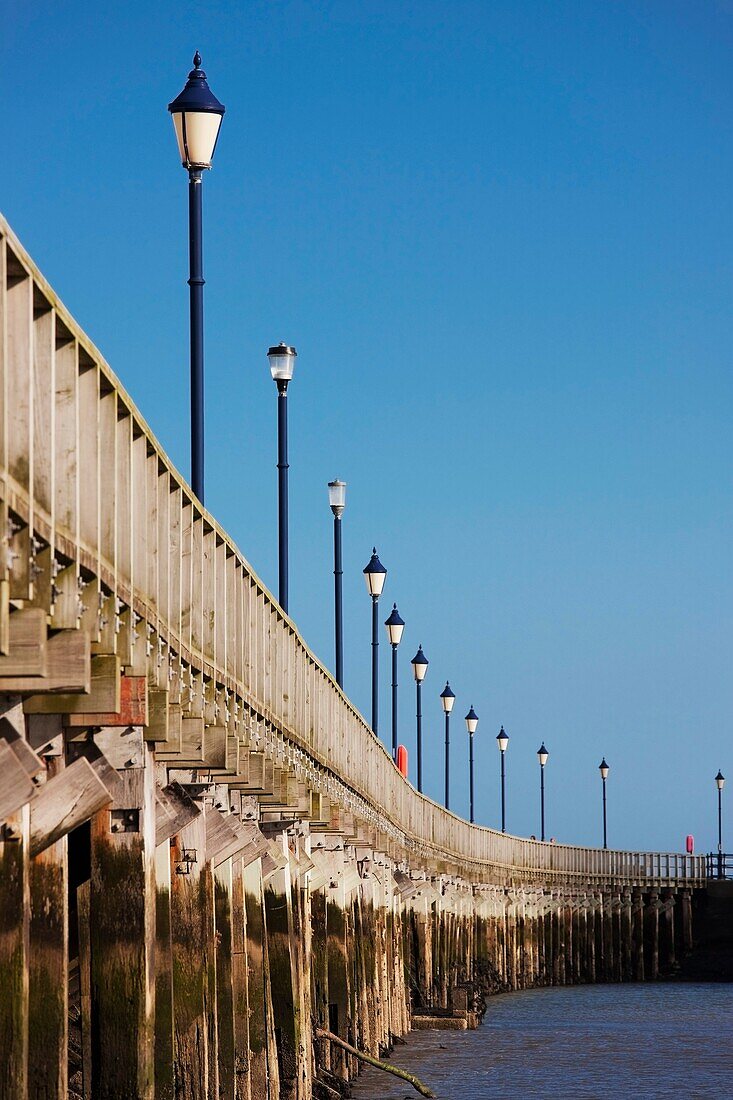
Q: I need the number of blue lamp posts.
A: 12